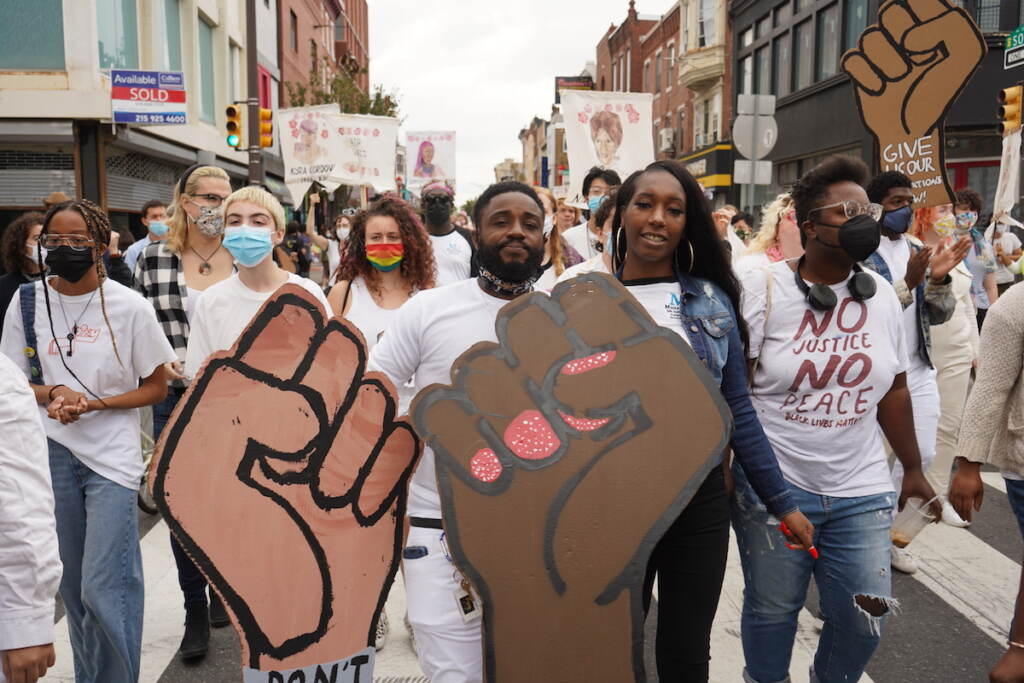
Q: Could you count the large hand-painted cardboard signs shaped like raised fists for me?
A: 3